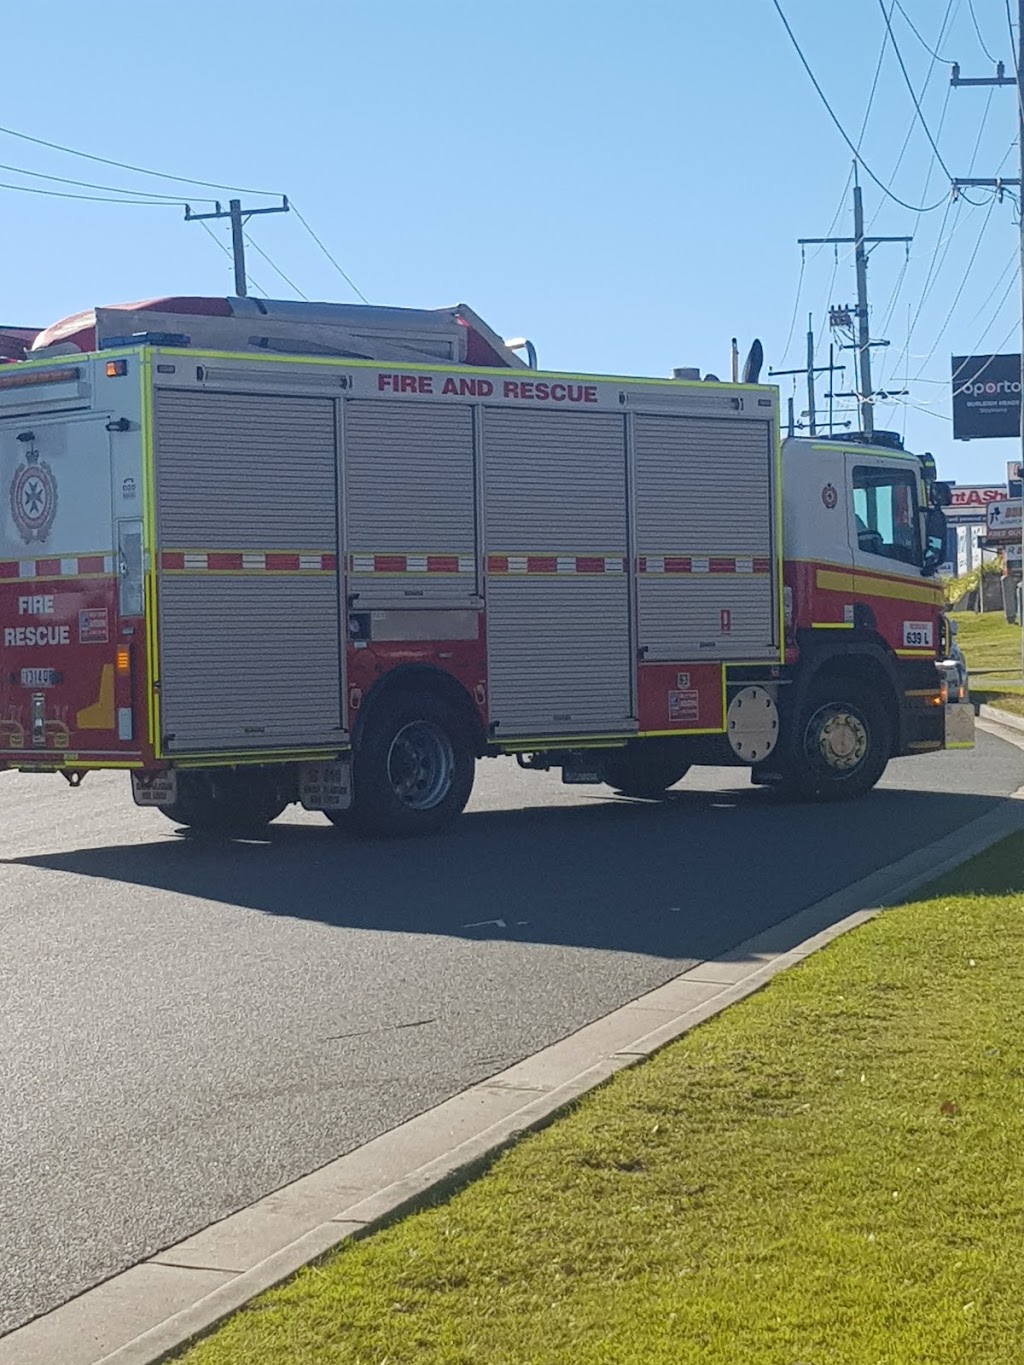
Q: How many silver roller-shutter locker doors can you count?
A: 4